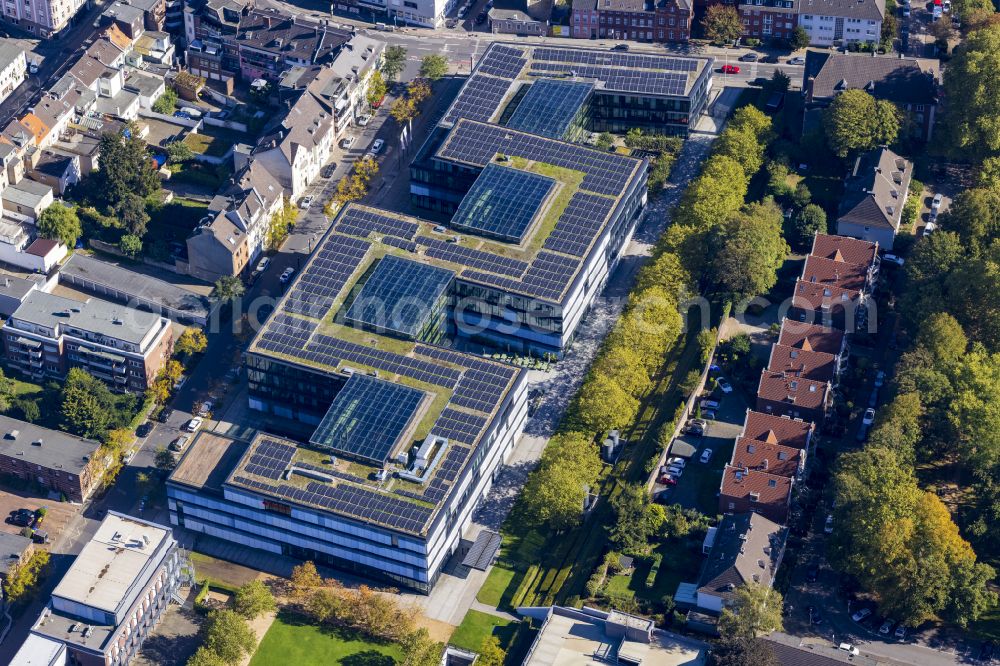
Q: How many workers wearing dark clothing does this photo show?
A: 0